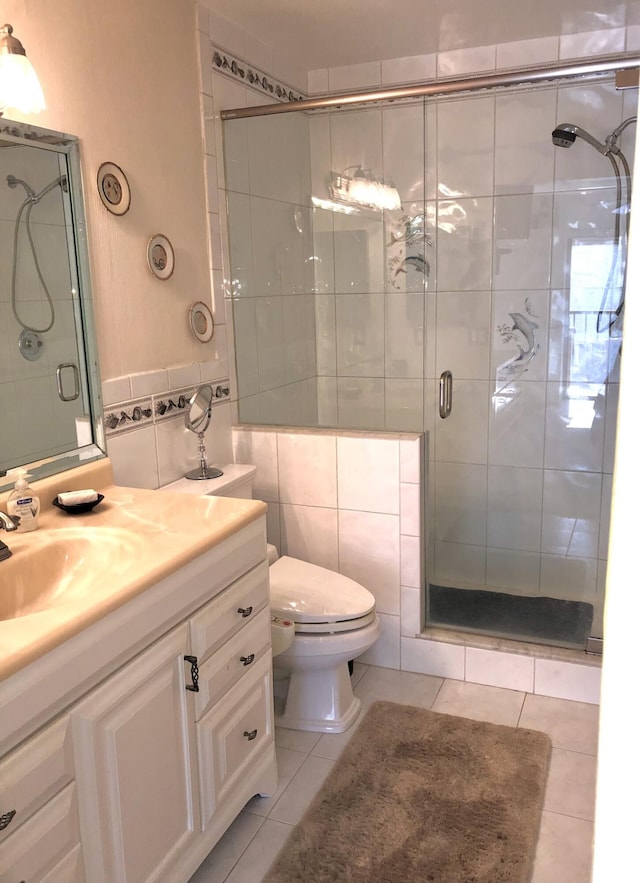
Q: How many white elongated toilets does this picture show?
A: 1